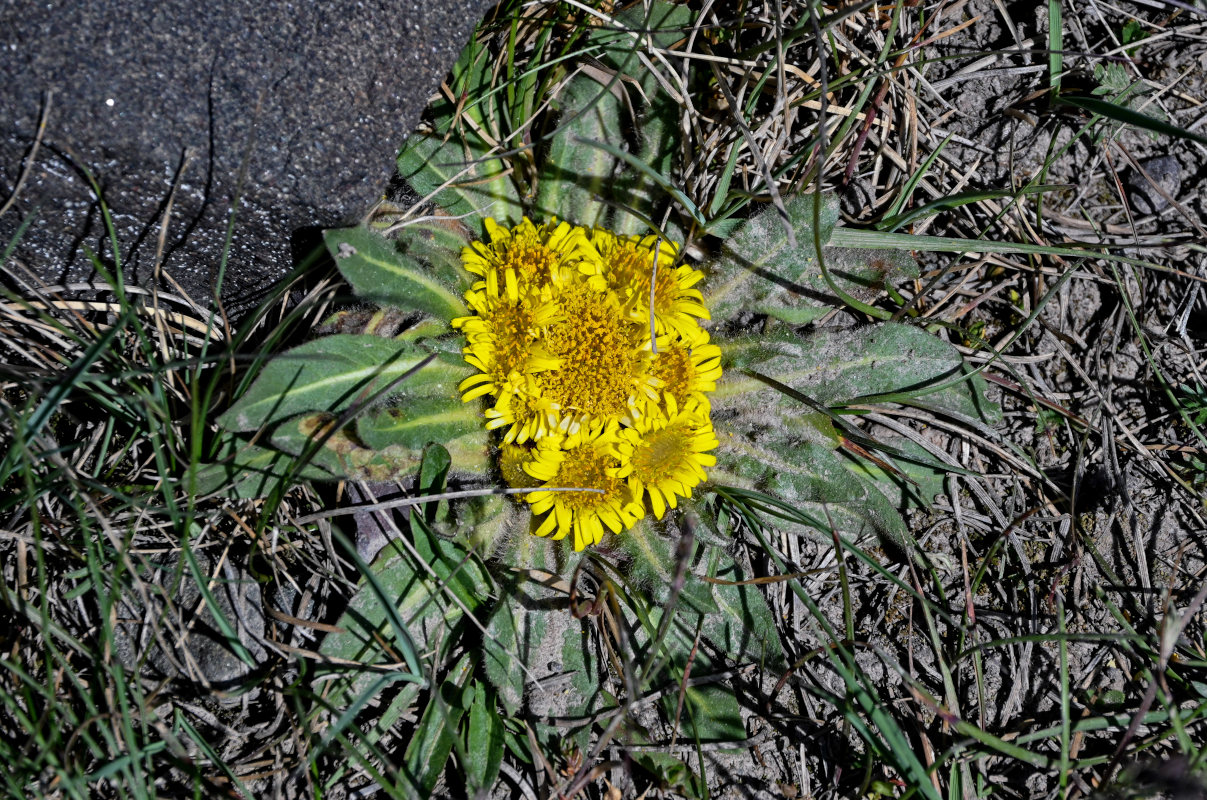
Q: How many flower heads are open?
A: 8